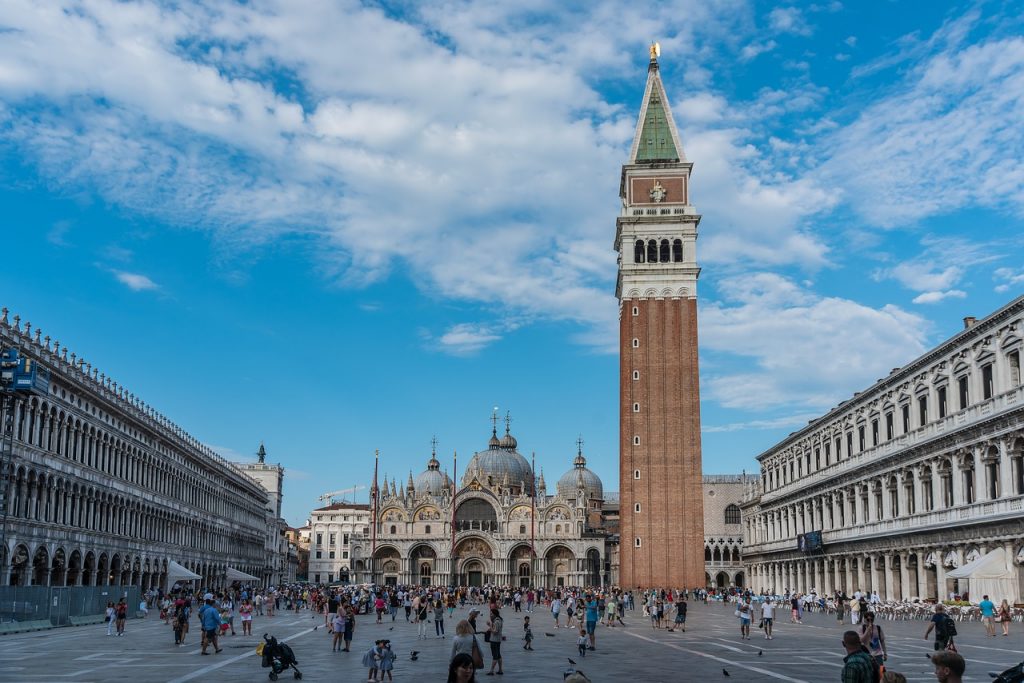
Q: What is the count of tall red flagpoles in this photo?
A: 3